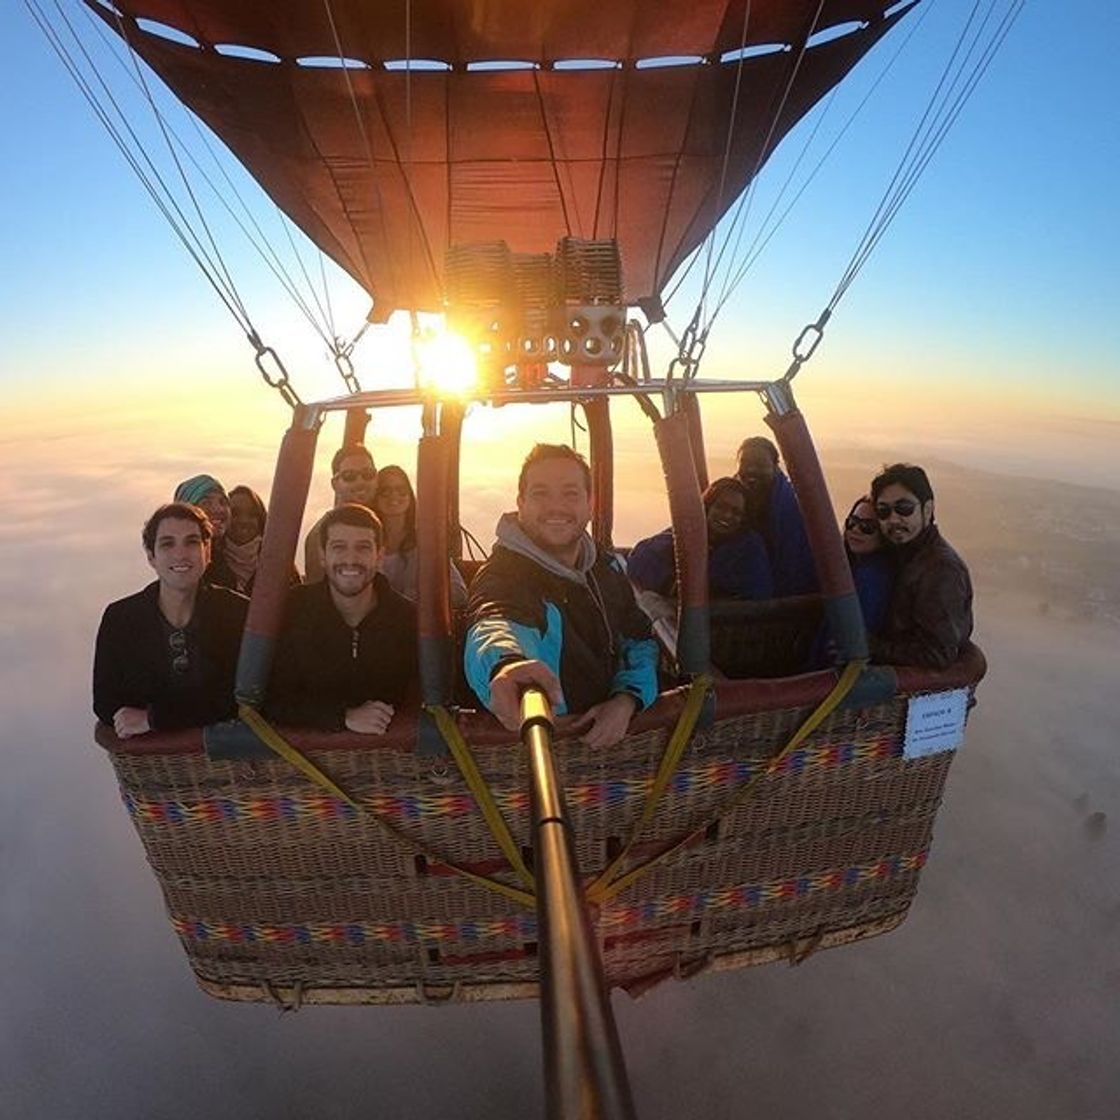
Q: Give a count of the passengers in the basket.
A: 11